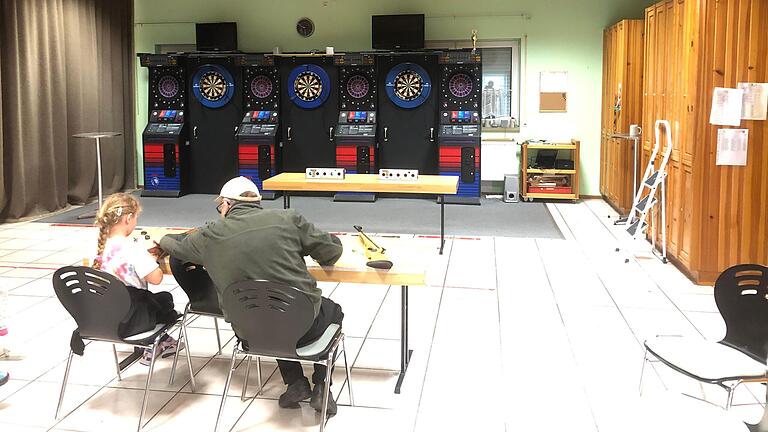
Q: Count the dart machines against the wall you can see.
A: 4